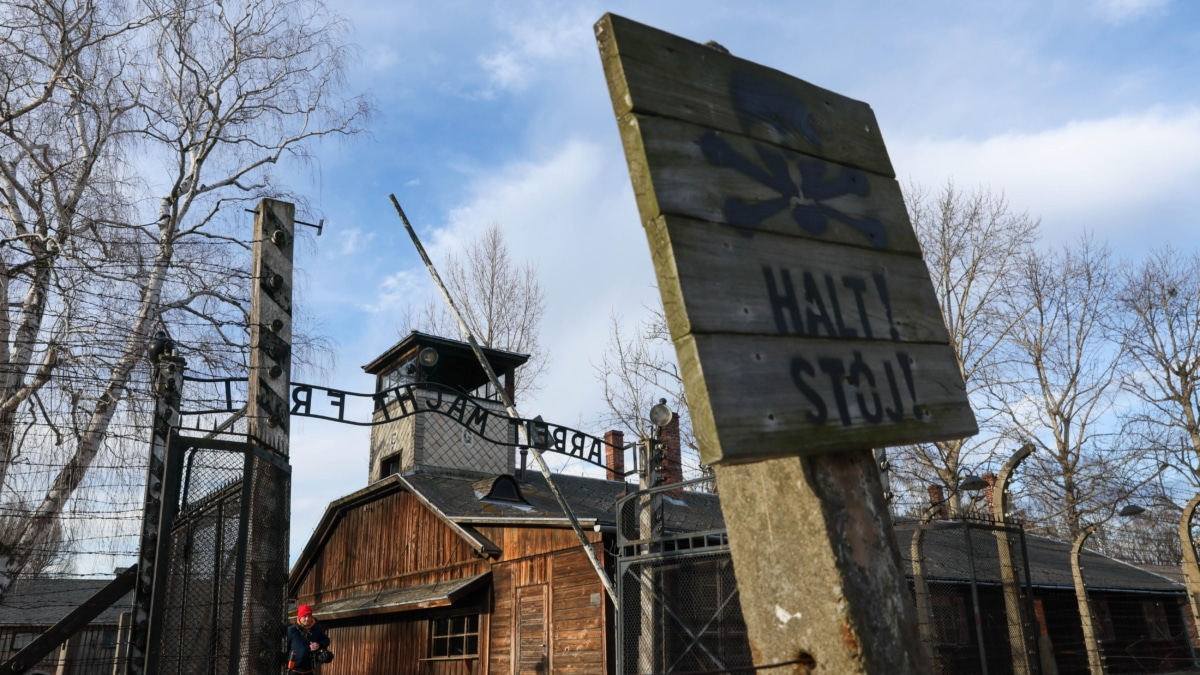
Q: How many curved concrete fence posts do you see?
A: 4